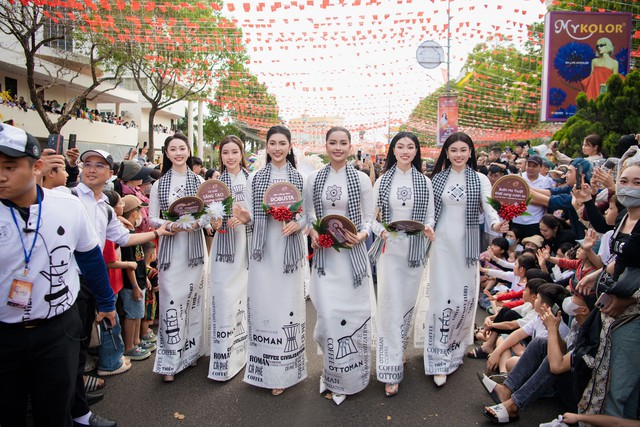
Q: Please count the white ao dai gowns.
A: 6